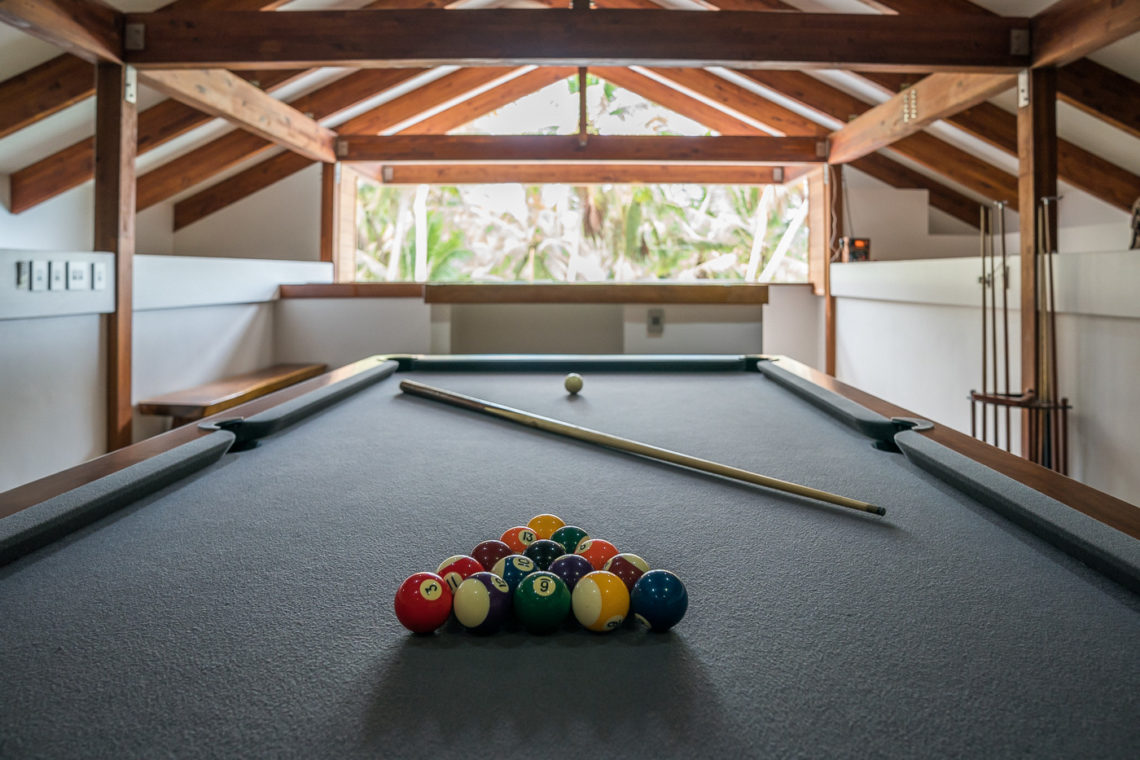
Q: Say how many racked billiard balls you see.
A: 15